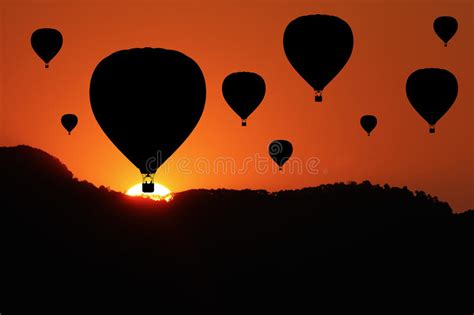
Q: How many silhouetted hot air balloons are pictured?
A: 9